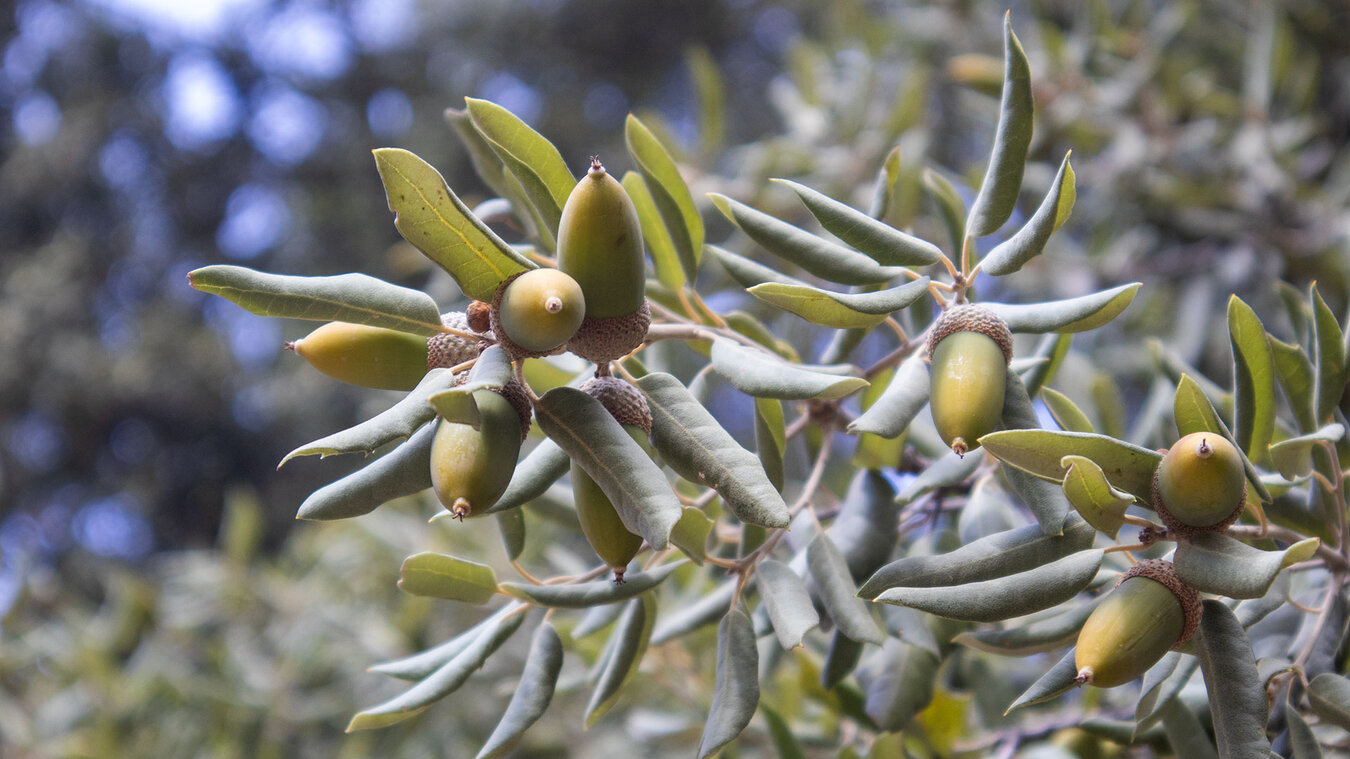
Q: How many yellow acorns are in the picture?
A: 8